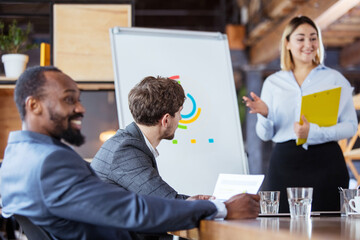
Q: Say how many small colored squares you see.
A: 3